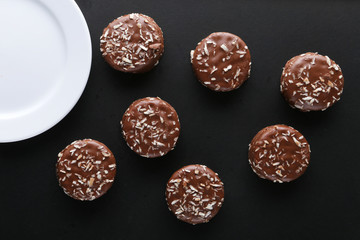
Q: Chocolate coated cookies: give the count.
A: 7